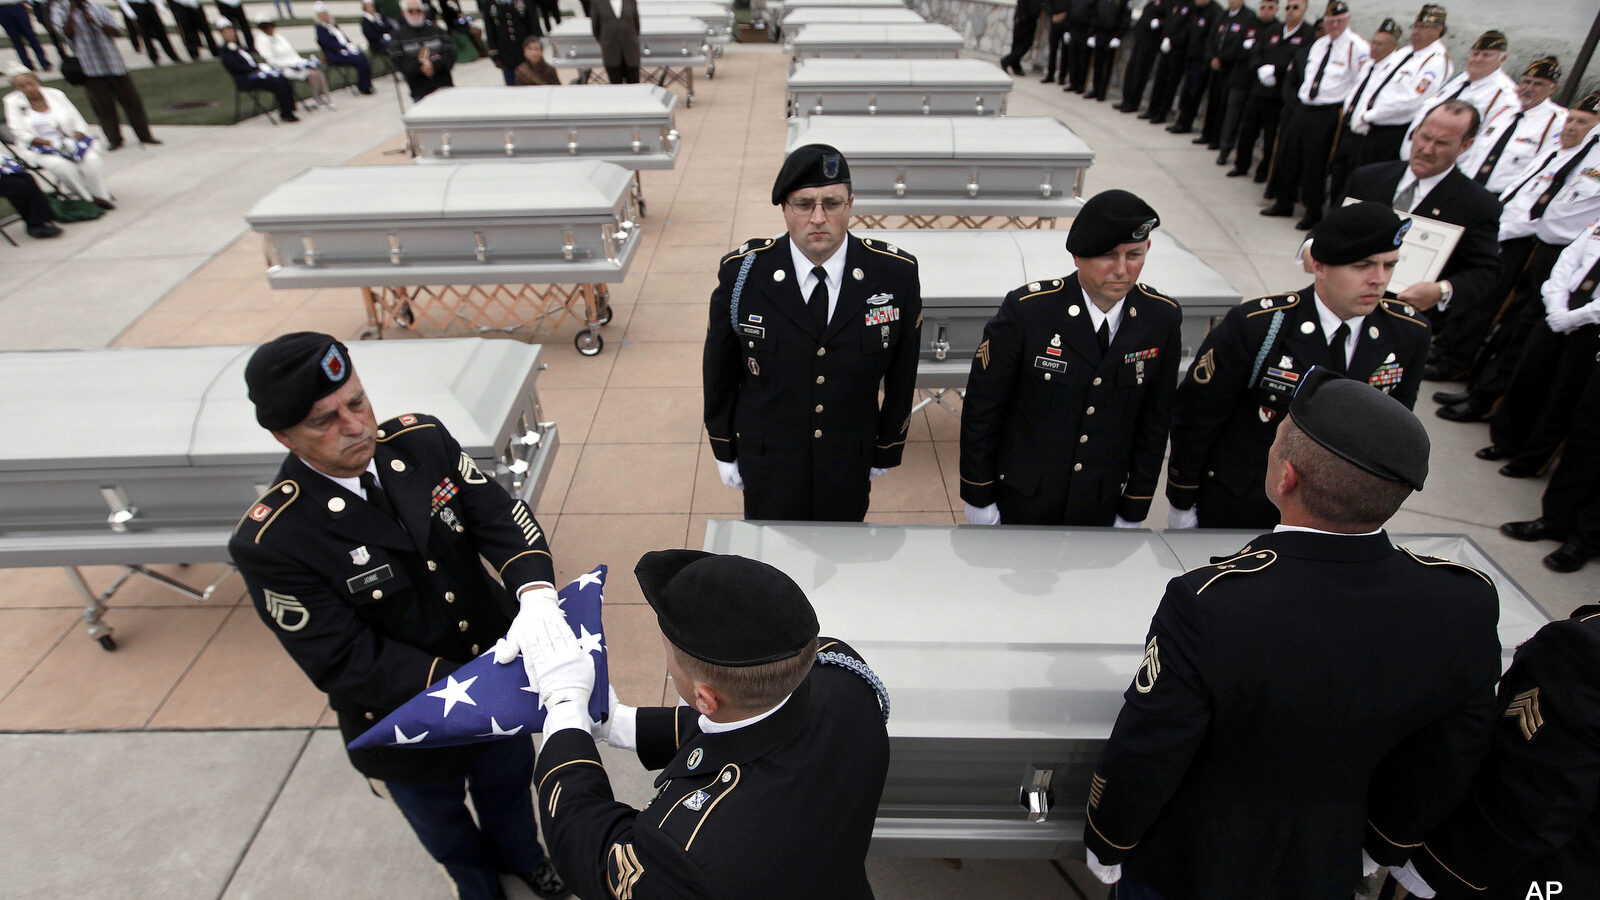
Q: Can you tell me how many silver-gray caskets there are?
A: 13